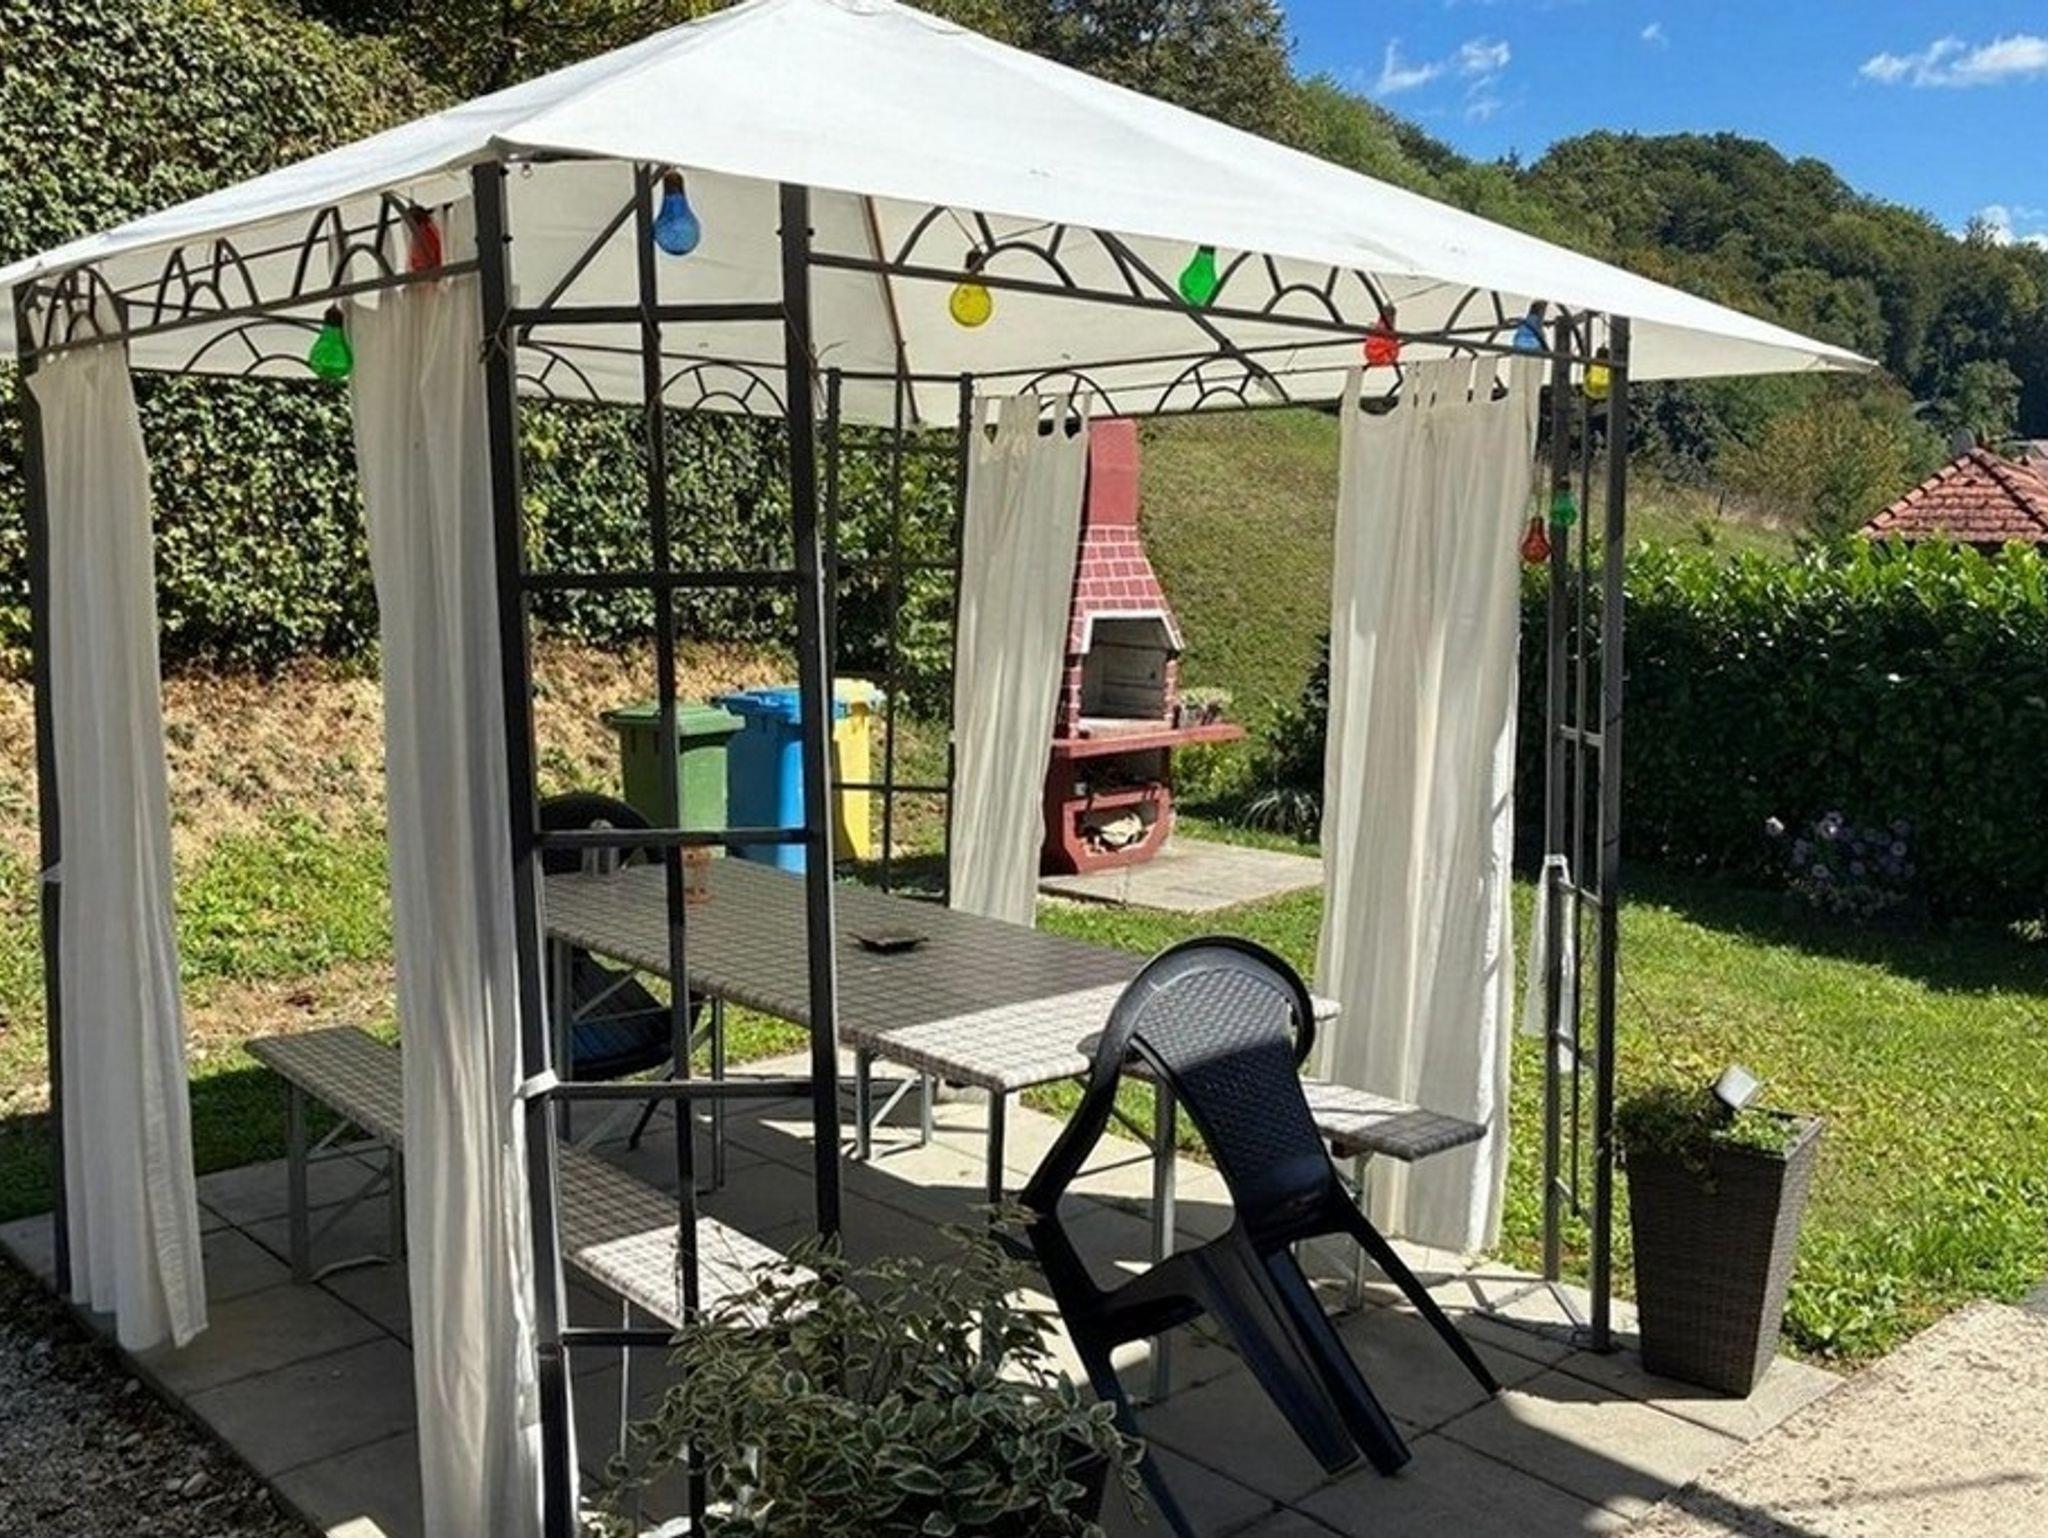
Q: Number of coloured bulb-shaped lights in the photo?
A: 10